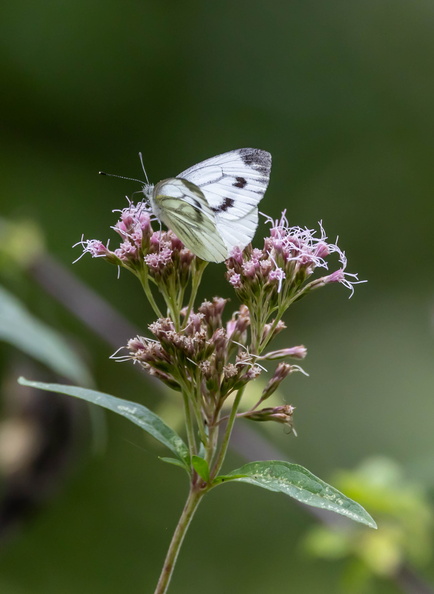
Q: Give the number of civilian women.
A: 0